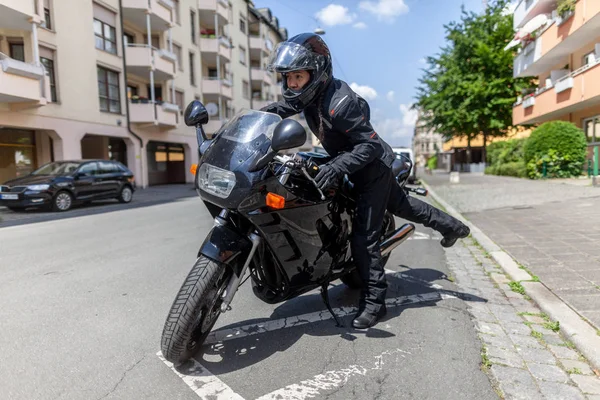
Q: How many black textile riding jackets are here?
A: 1